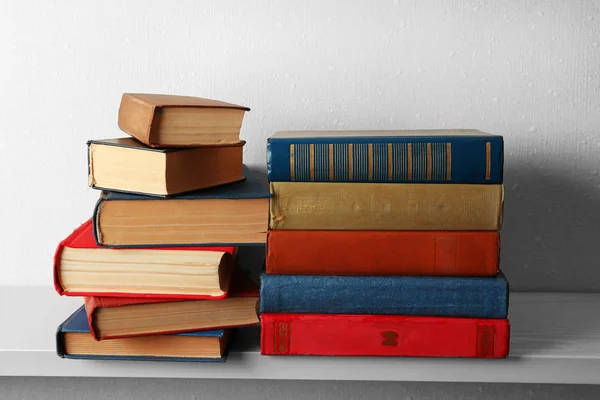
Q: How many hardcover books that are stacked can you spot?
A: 11